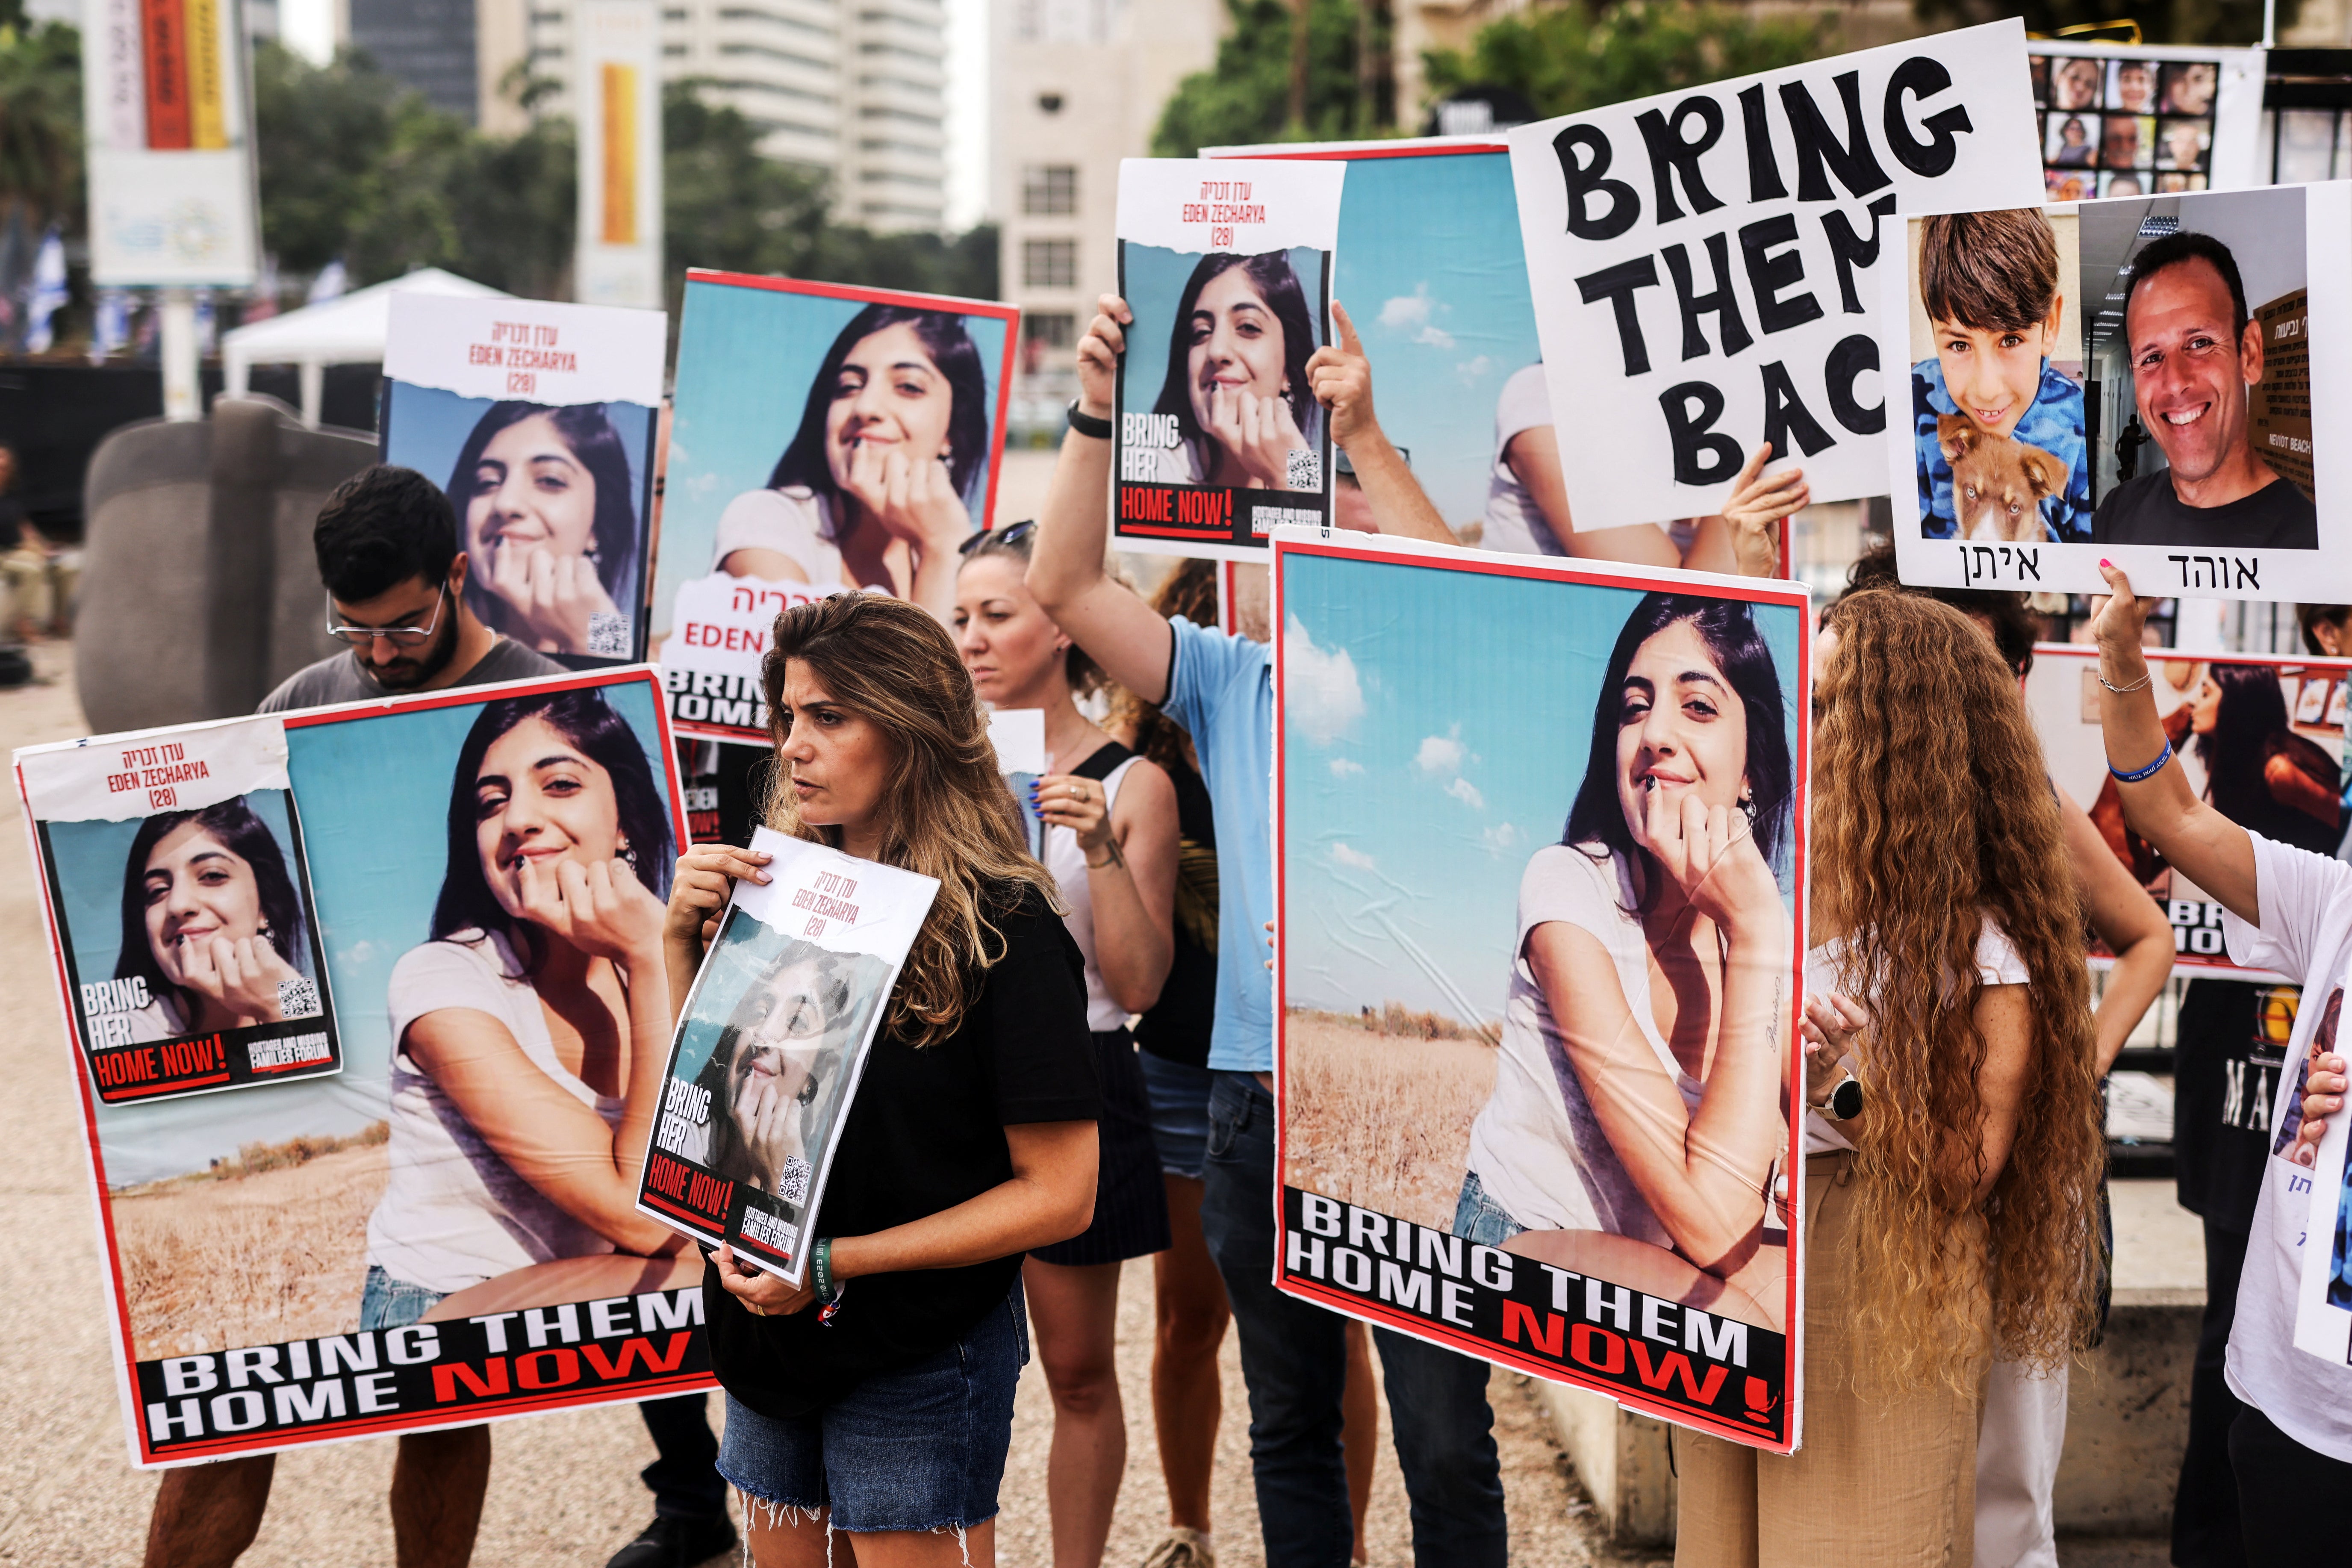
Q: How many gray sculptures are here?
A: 1